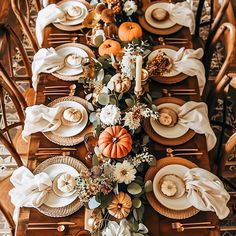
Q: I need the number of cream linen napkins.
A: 8